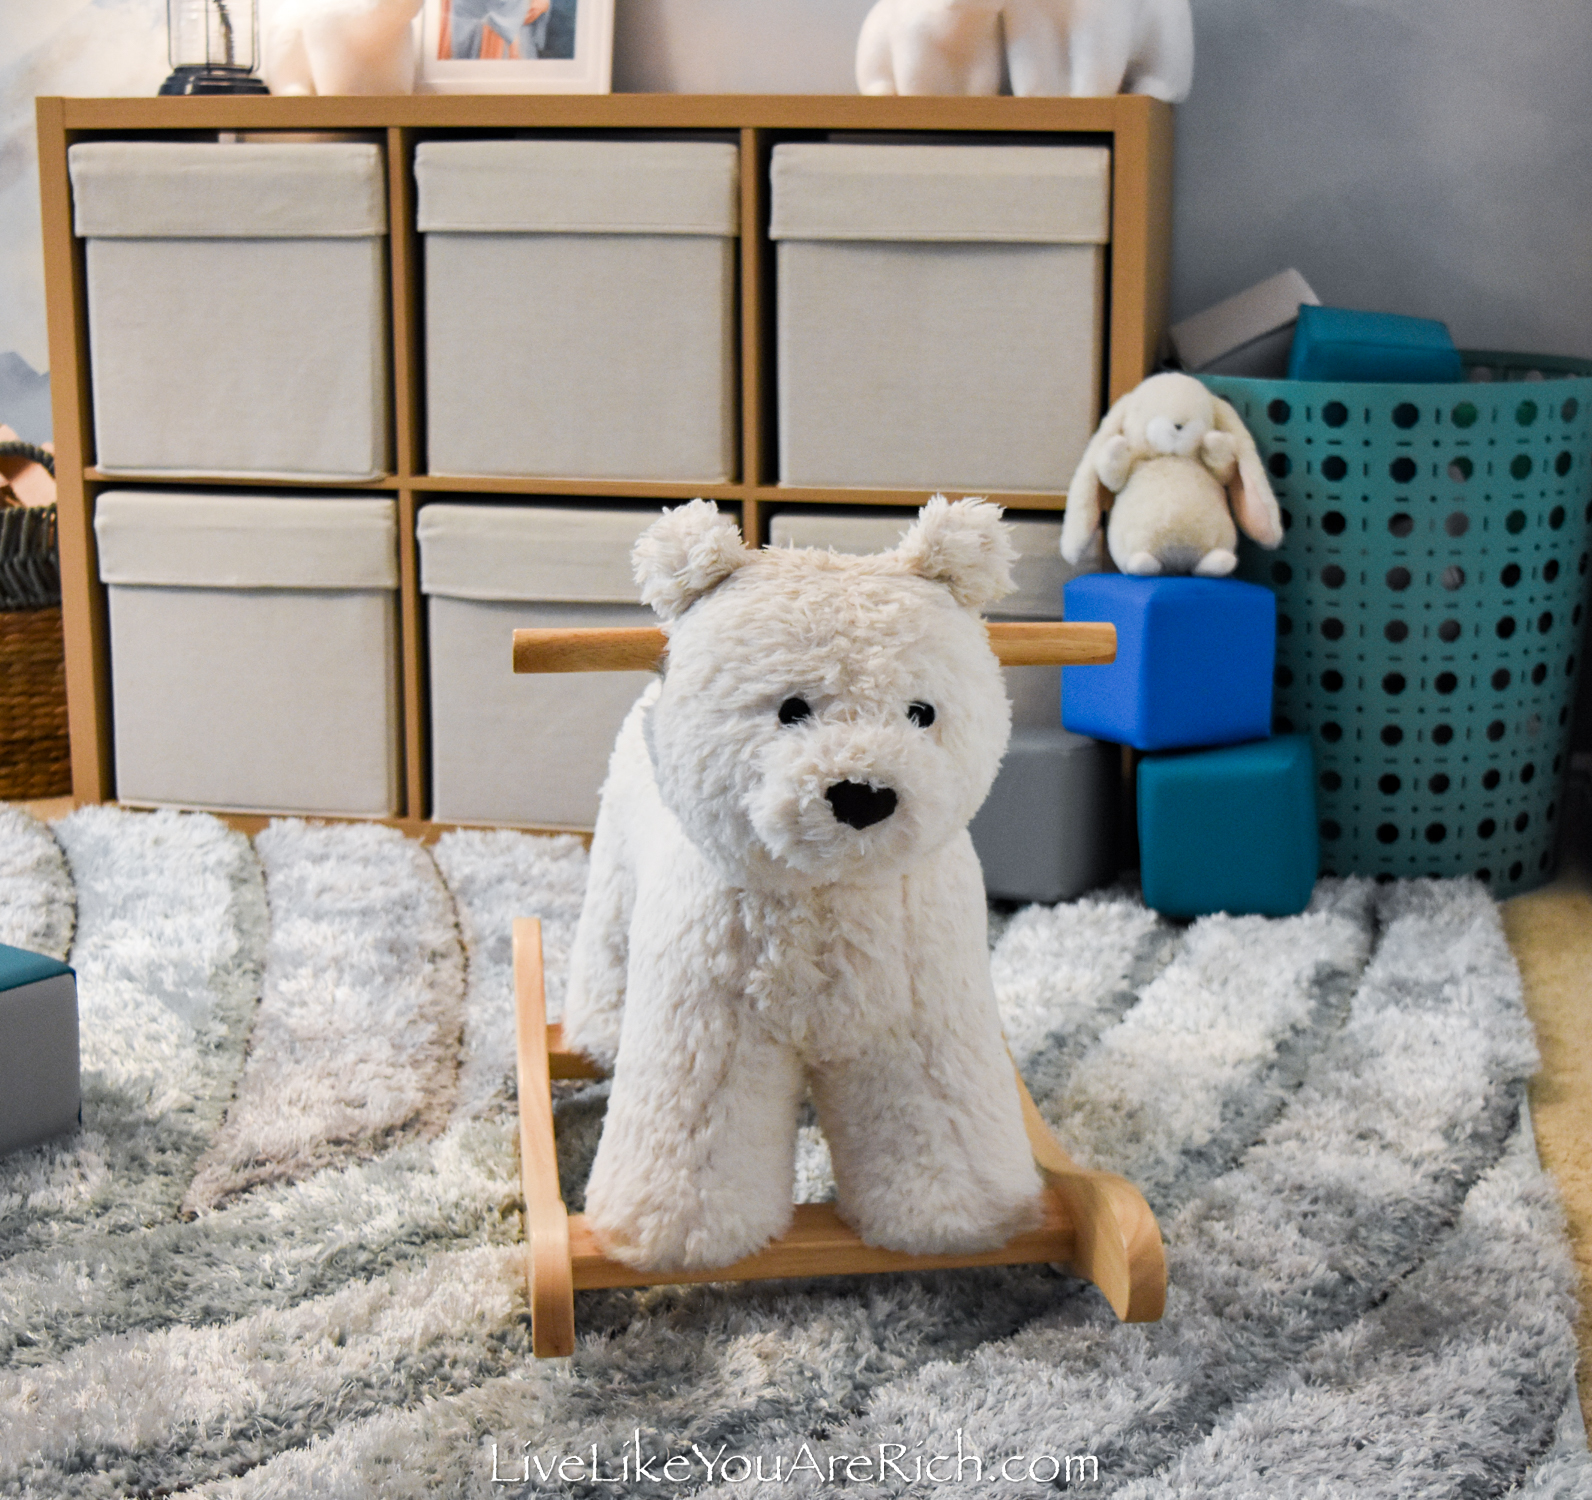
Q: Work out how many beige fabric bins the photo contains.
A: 6